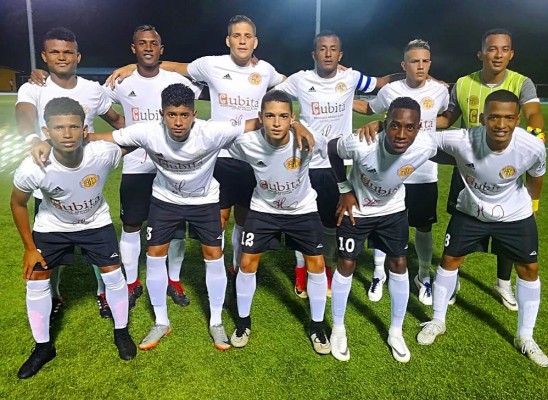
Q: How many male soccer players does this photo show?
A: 11